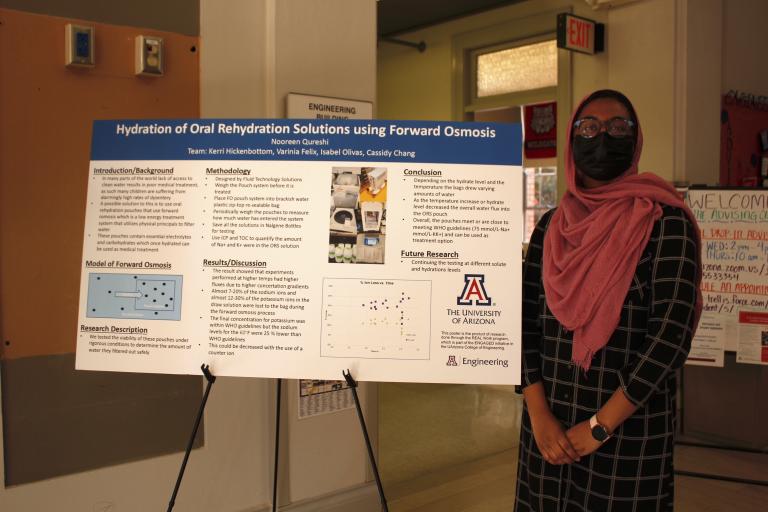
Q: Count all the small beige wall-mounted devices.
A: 2